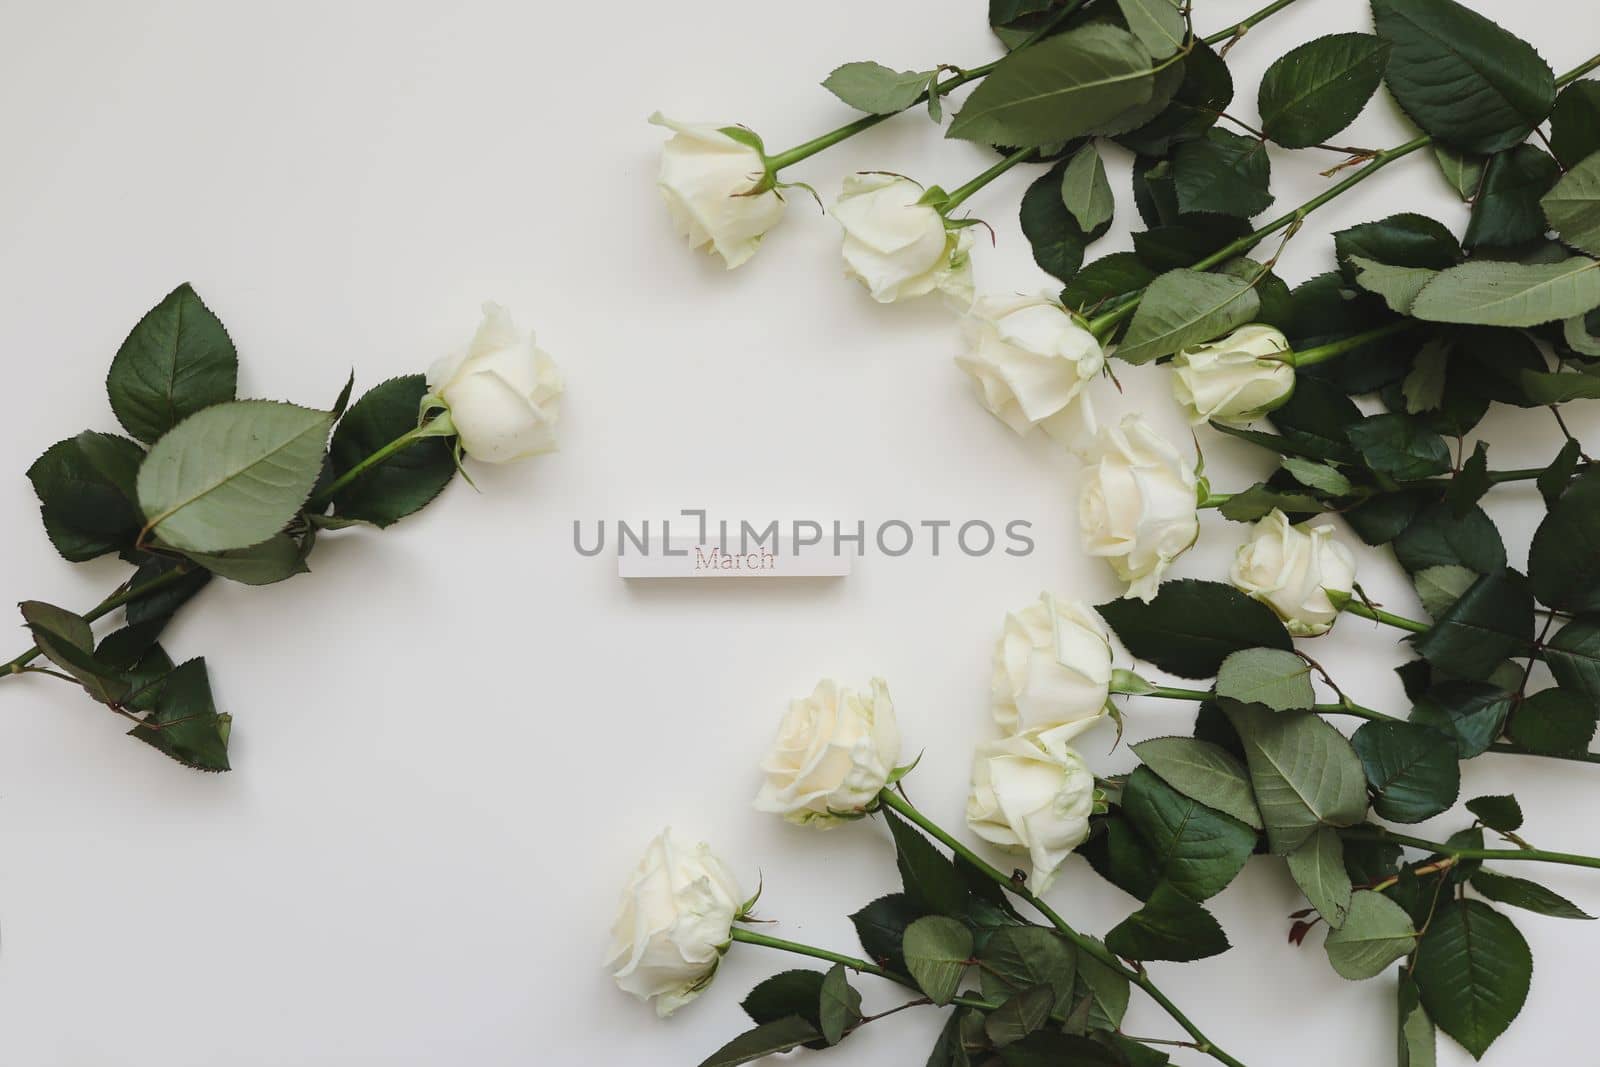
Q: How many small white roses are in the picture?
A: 11